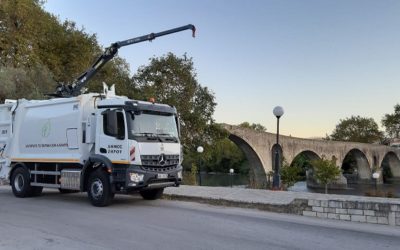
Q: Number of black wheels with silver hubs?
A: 2